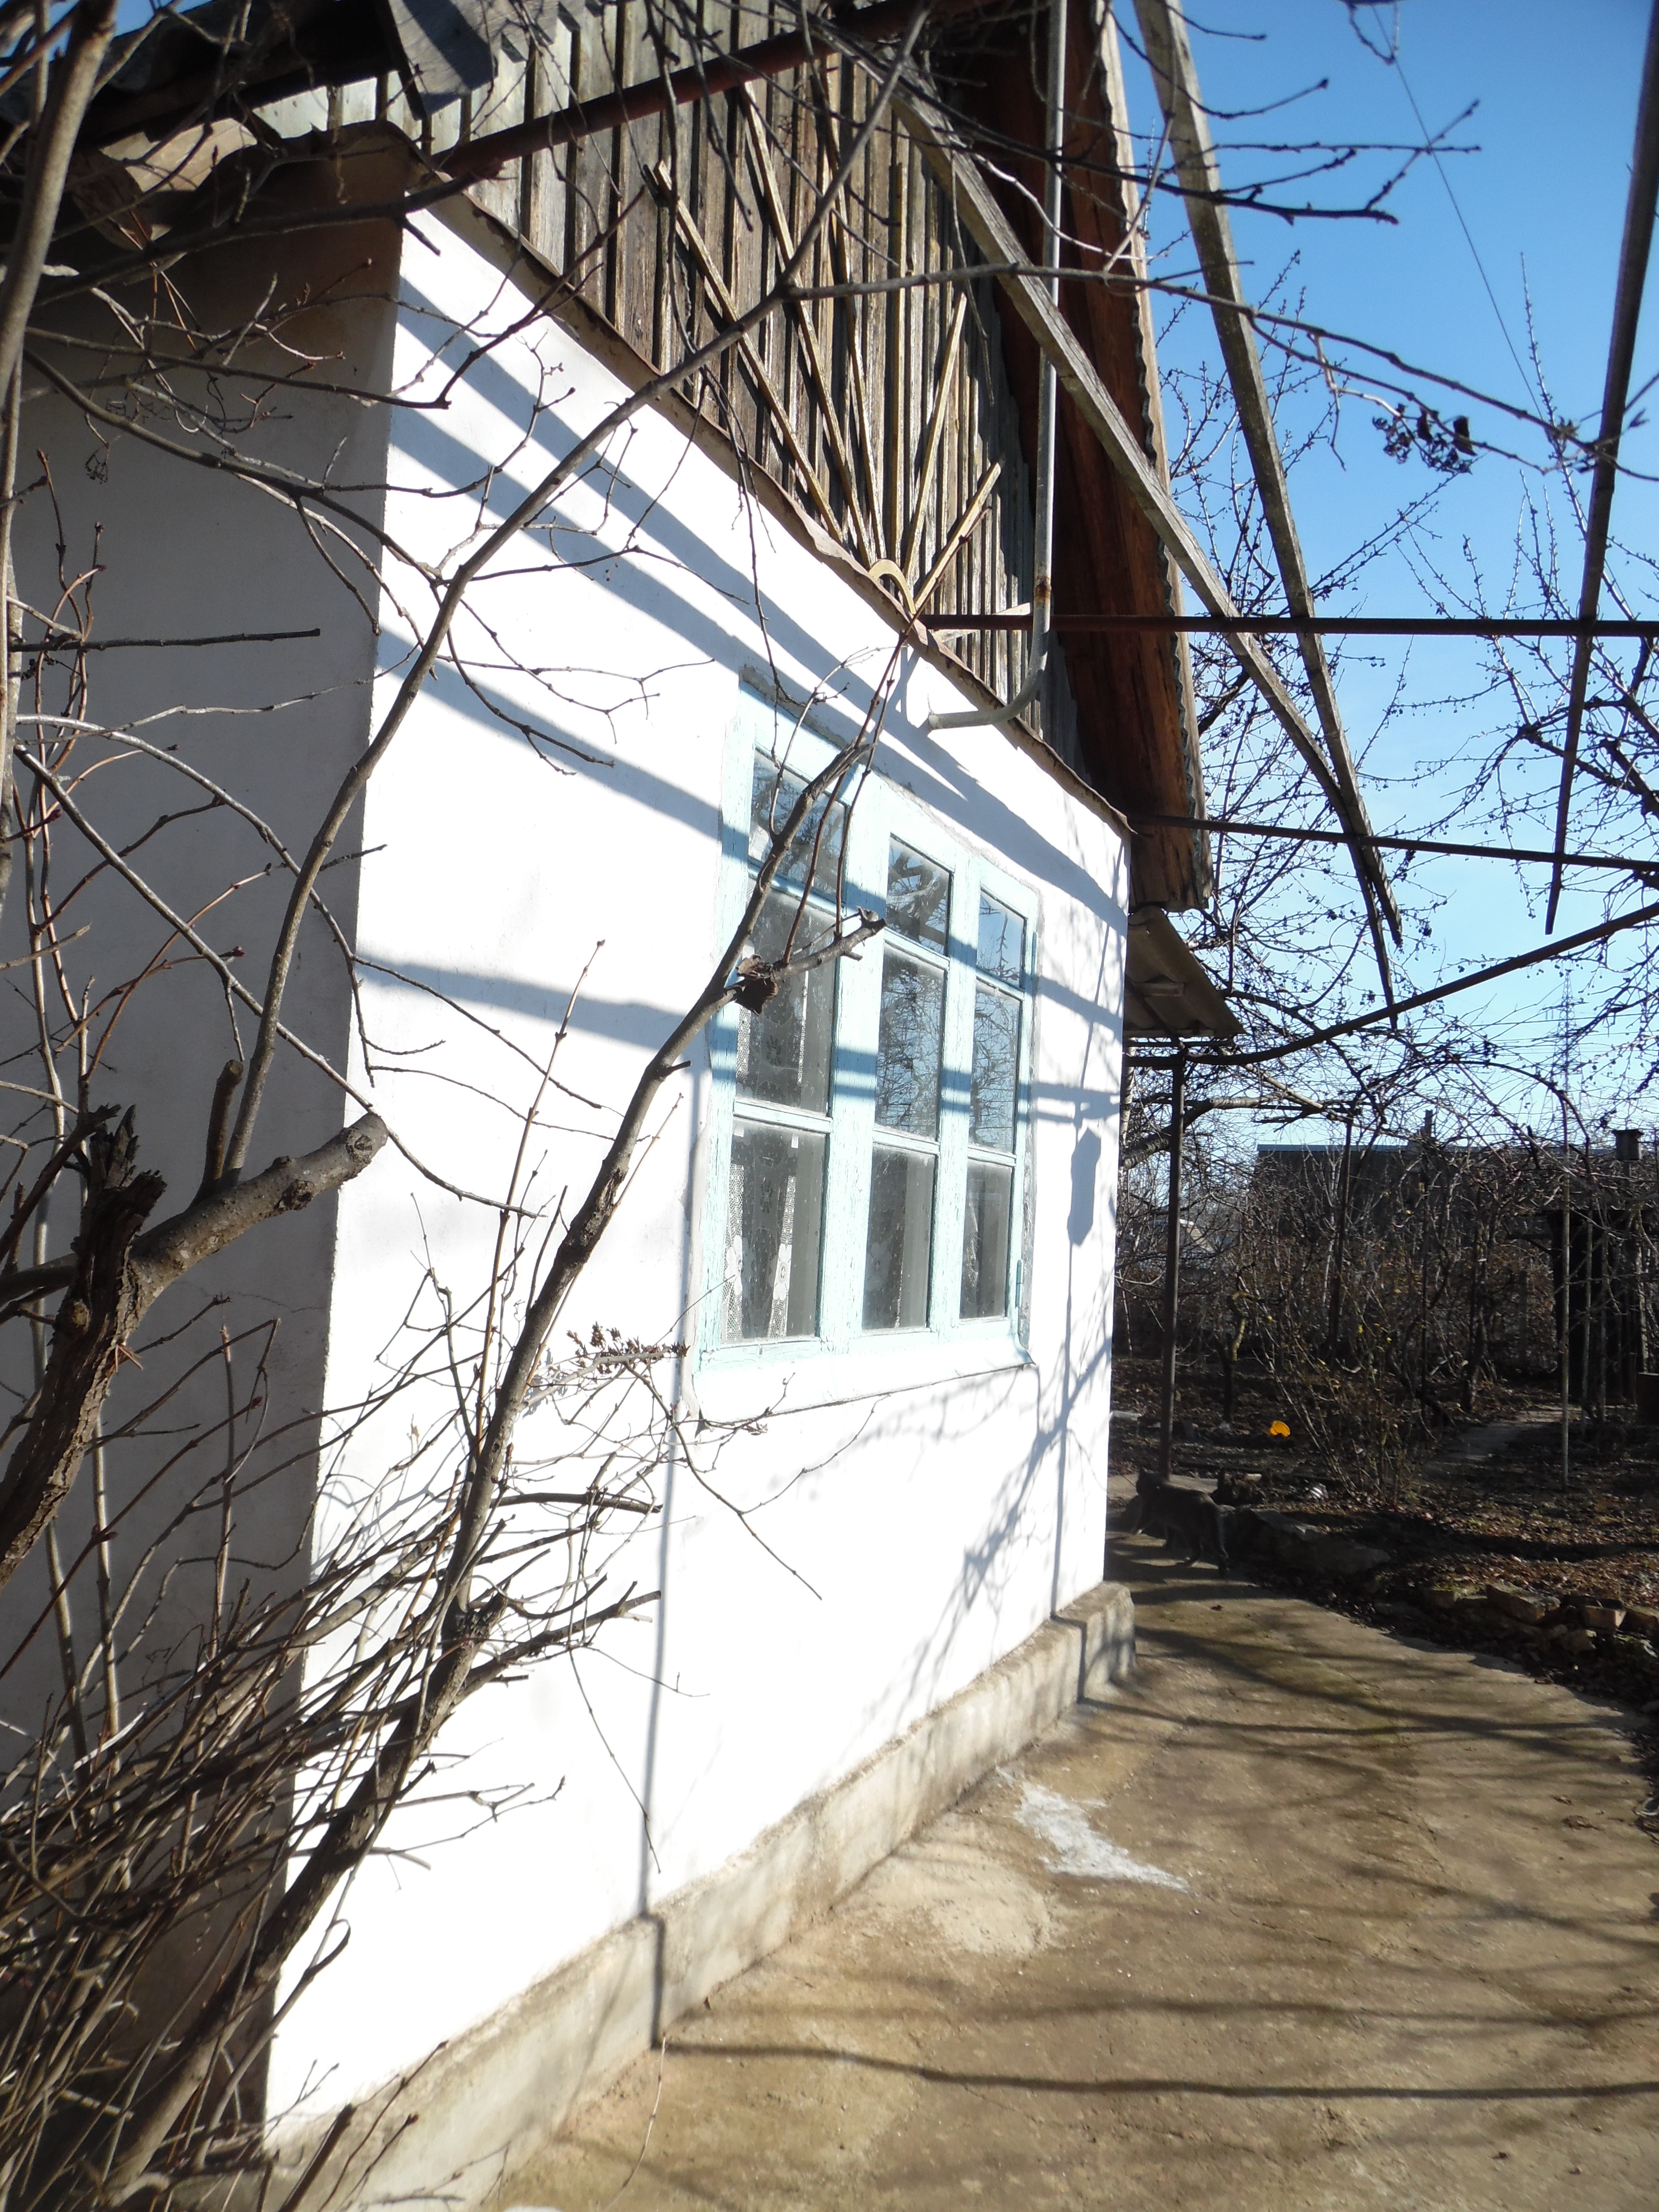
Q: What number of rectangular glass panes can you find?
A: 9